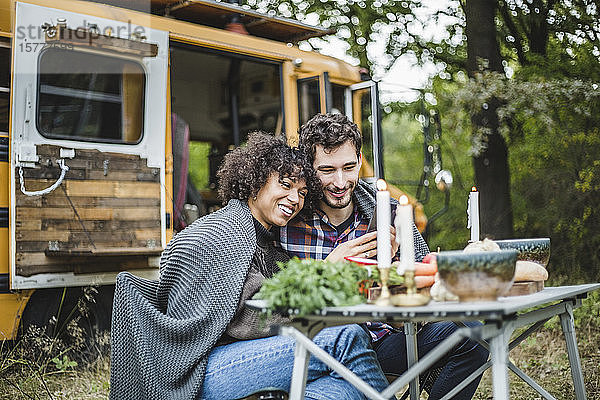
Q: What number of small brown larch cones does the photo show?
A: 0